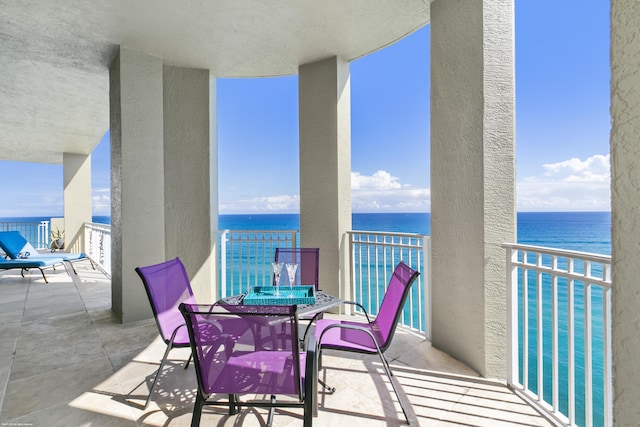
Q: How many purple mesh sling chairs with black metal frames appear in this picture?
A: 4